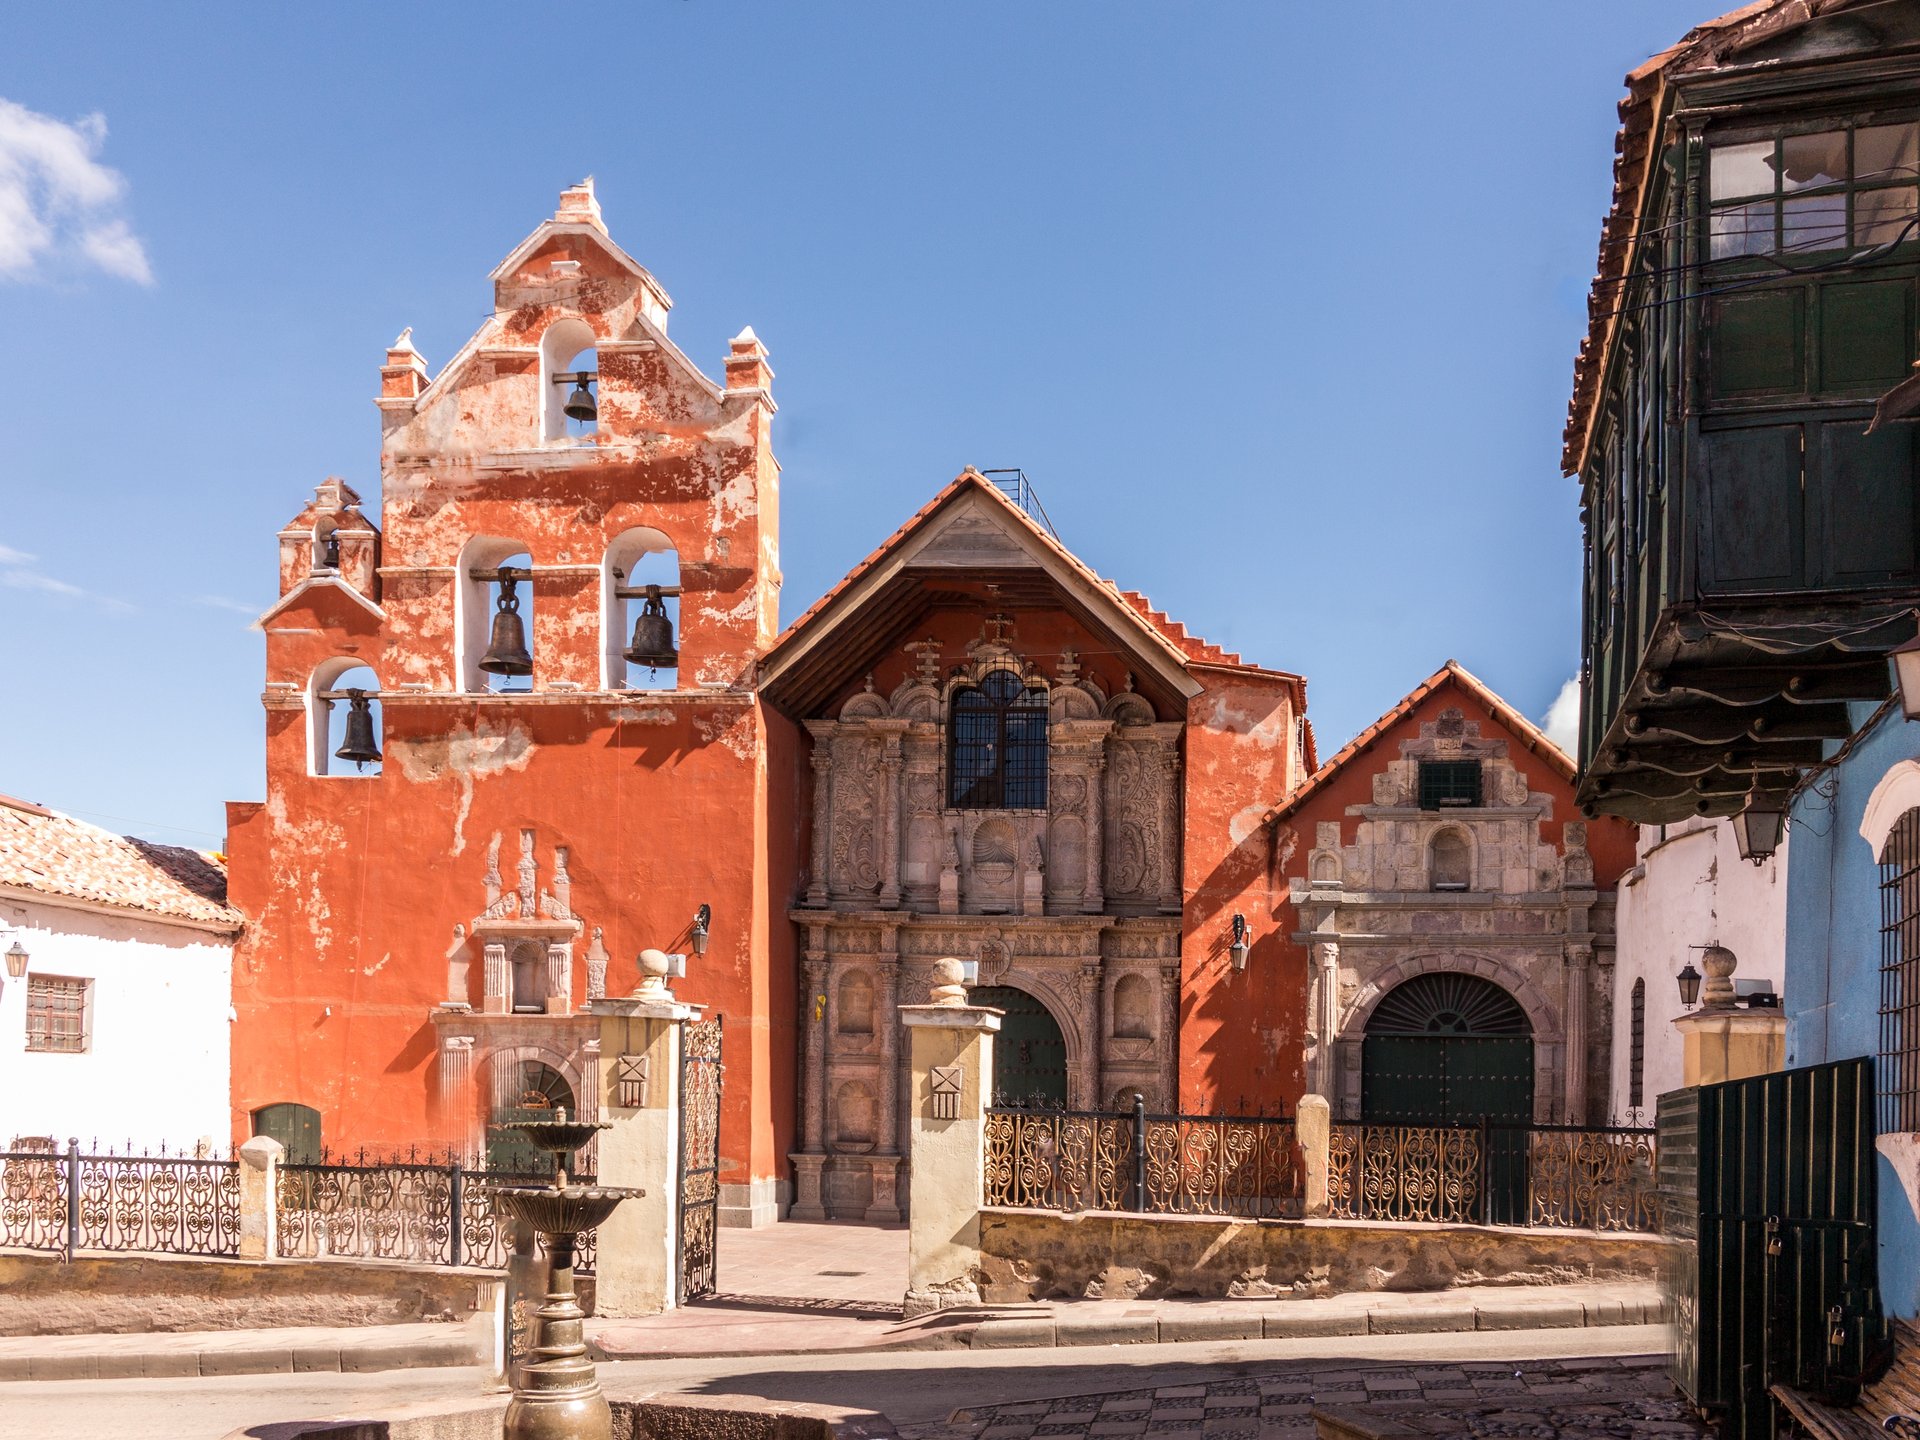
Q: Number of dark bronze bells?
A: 5